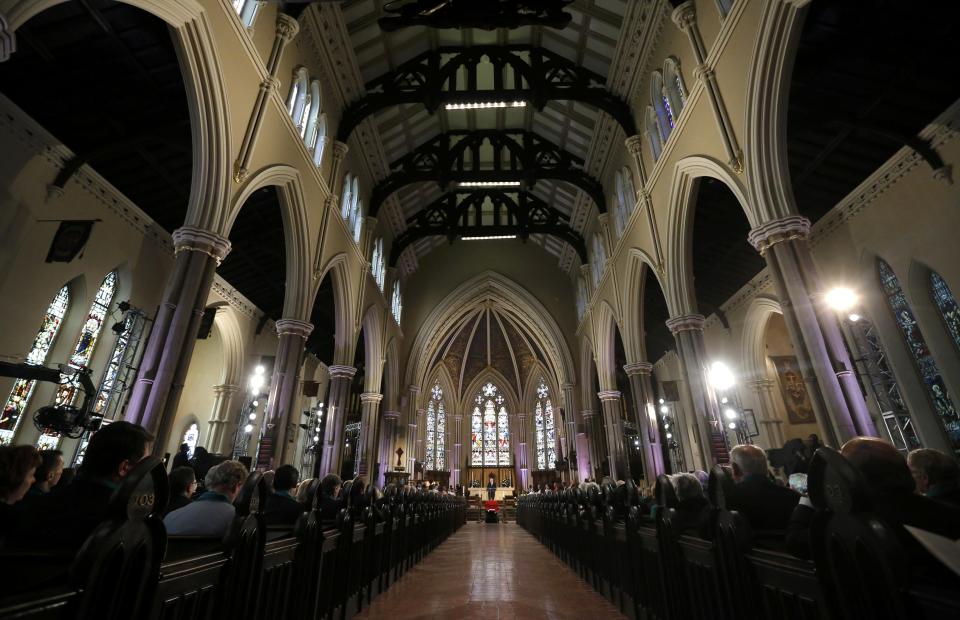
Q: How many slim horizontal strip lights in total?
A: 3